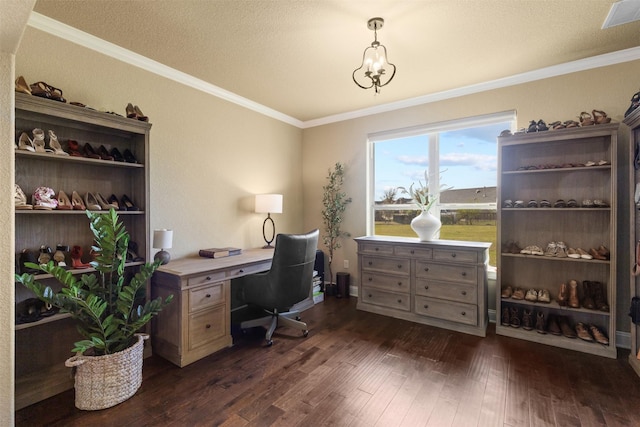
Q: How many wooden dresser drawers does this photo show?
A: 9